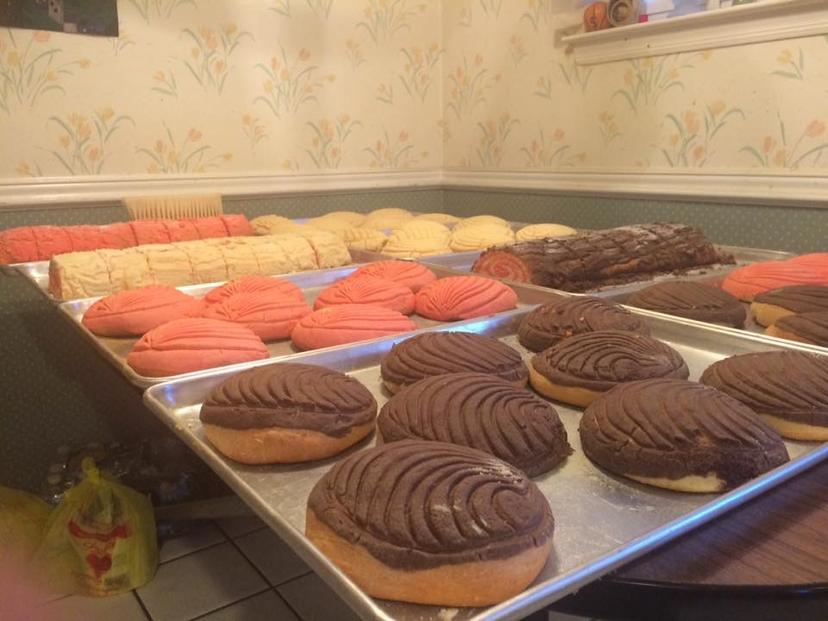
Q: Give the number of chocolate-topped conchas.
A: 11